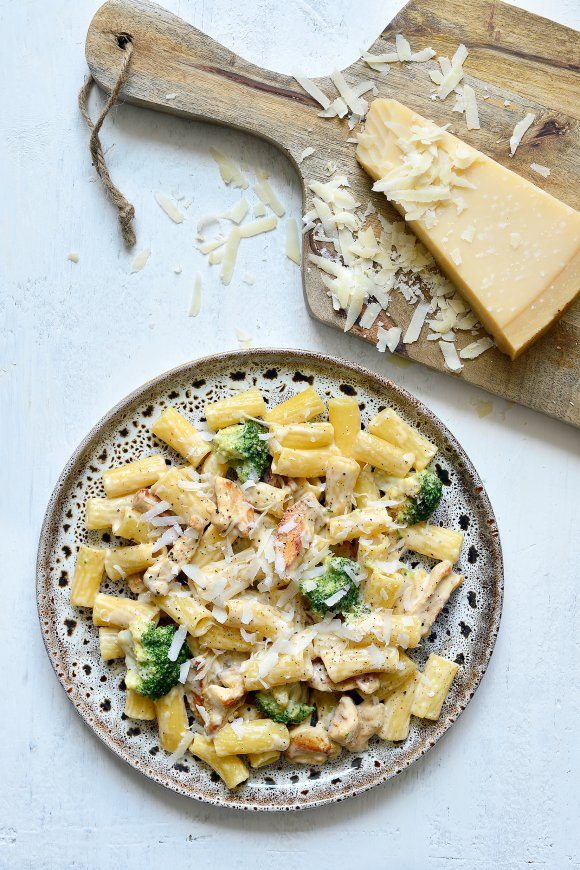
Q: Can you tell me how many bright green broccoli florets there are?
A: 5